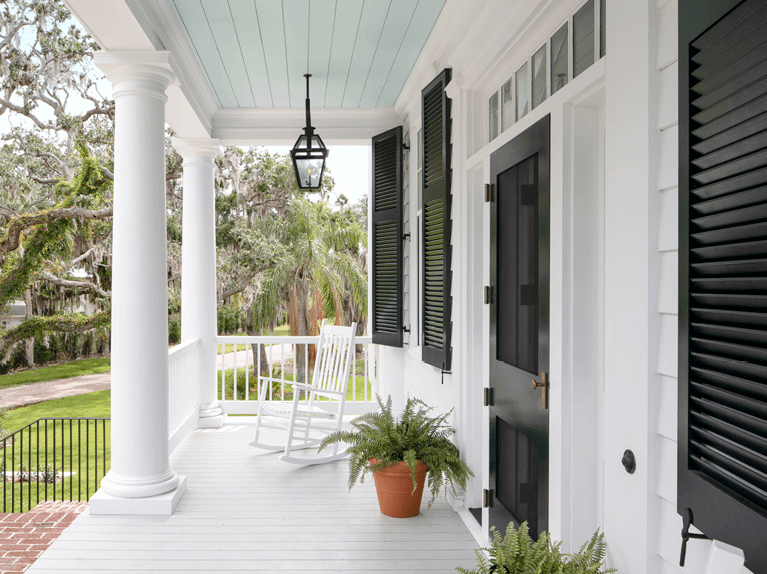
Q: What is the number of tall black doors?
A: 1